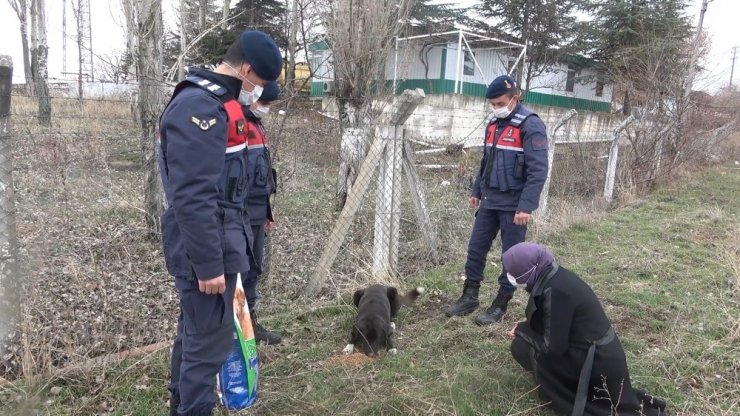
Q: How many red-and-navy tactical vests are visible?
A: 3